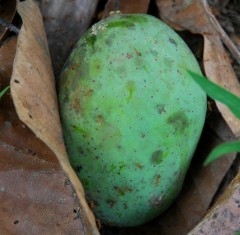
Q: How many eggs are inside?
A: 0